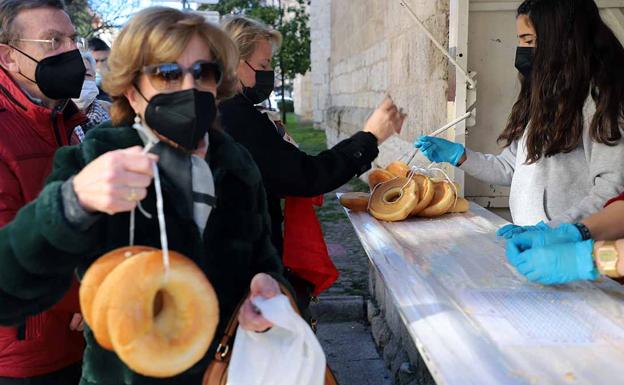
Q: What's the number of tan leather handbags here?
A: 1